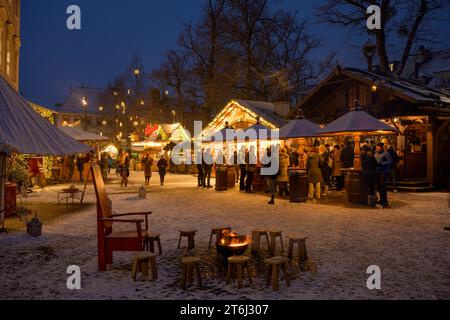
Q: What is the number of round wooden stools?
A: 10